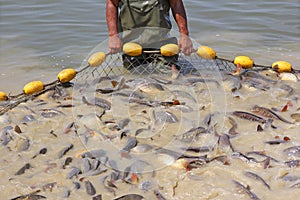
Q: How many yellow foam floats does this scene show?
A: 9